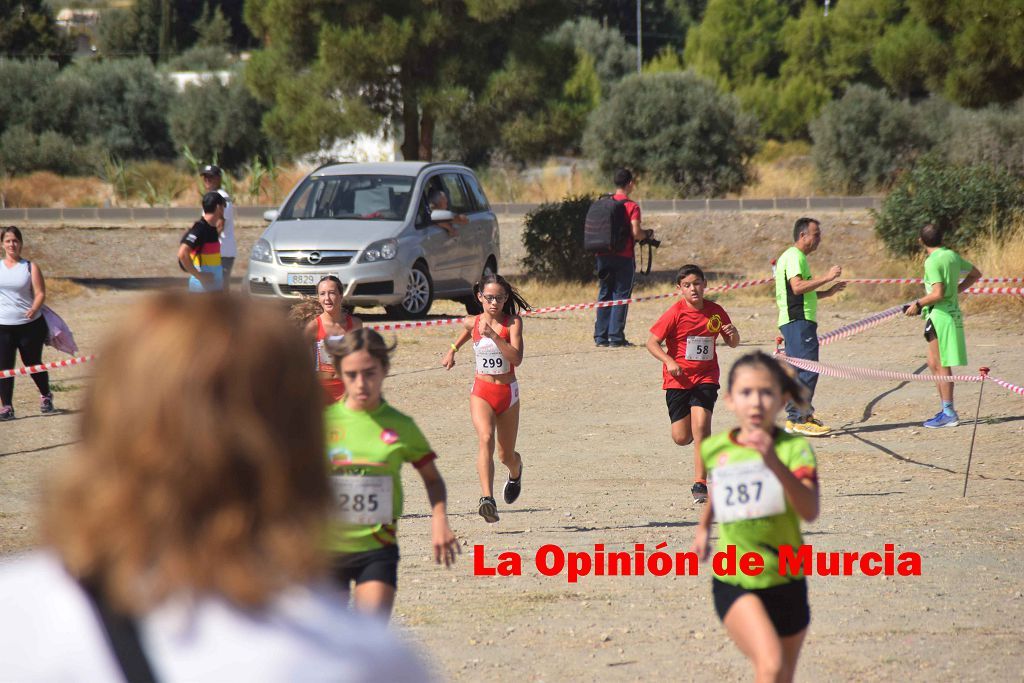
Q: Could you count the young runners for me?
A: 5